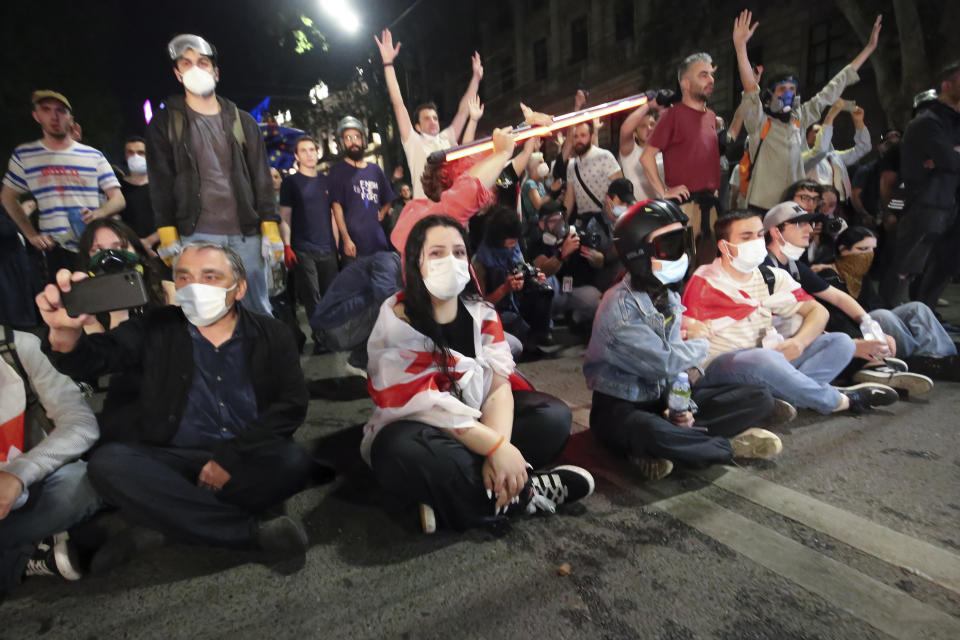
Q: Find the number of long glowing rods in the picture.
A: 1